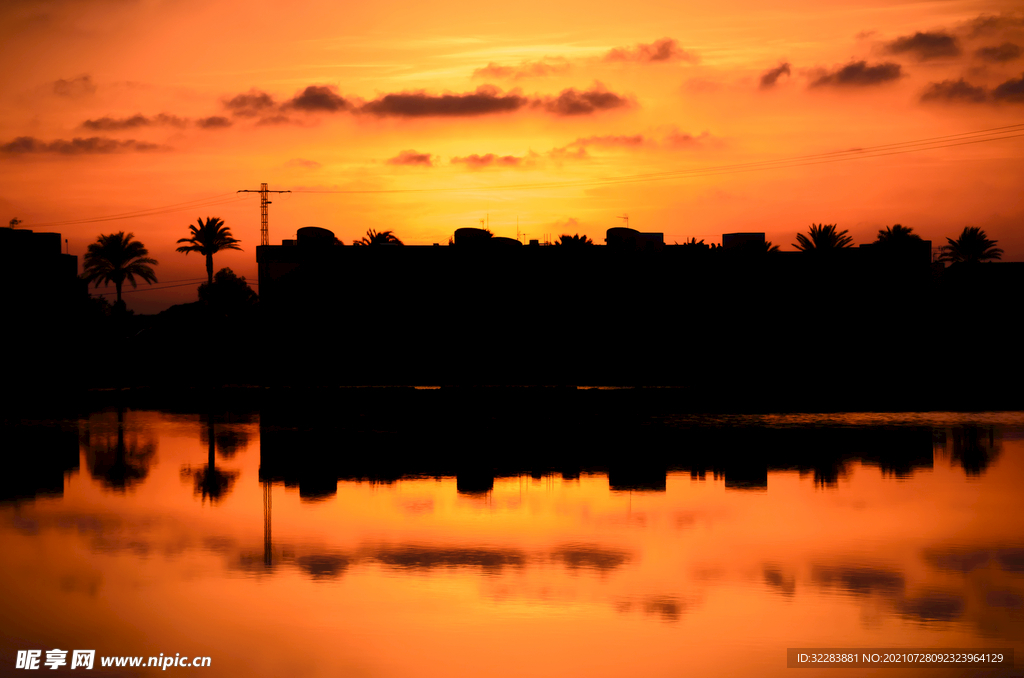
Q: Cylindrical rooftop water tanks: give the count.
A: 3